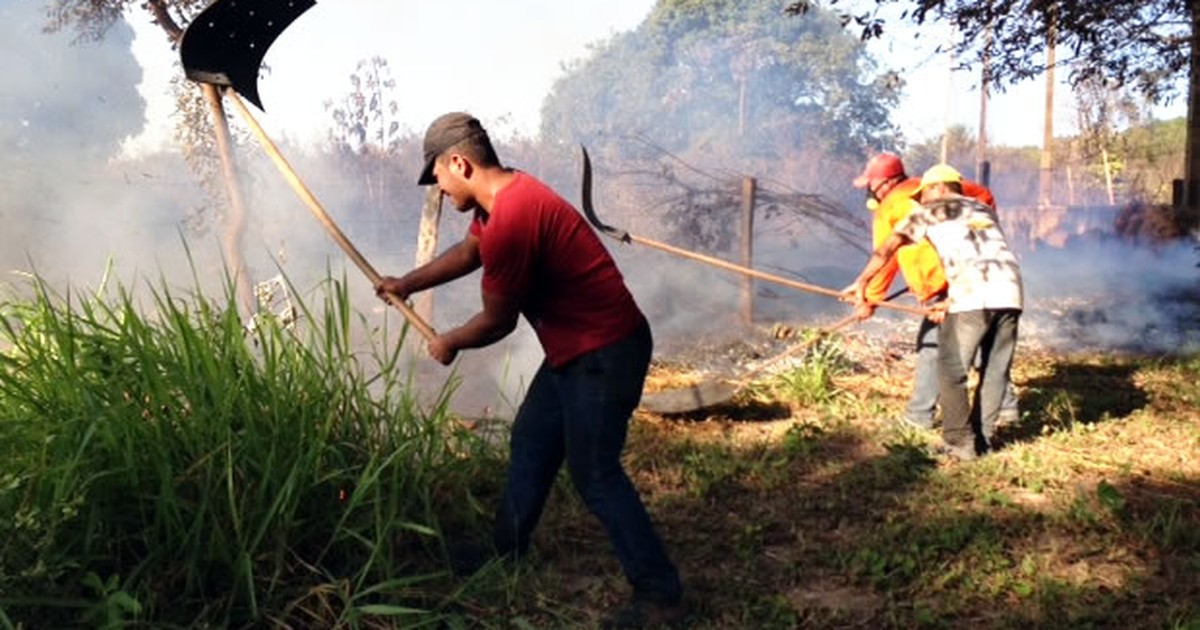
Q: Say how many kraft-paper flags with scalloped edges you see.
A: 0